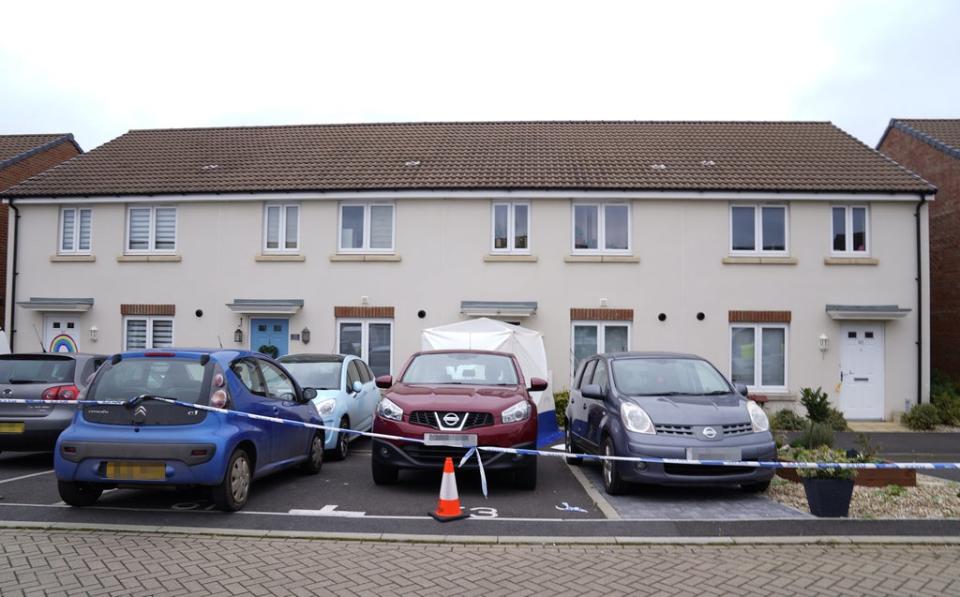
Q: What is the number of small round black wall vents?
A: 4